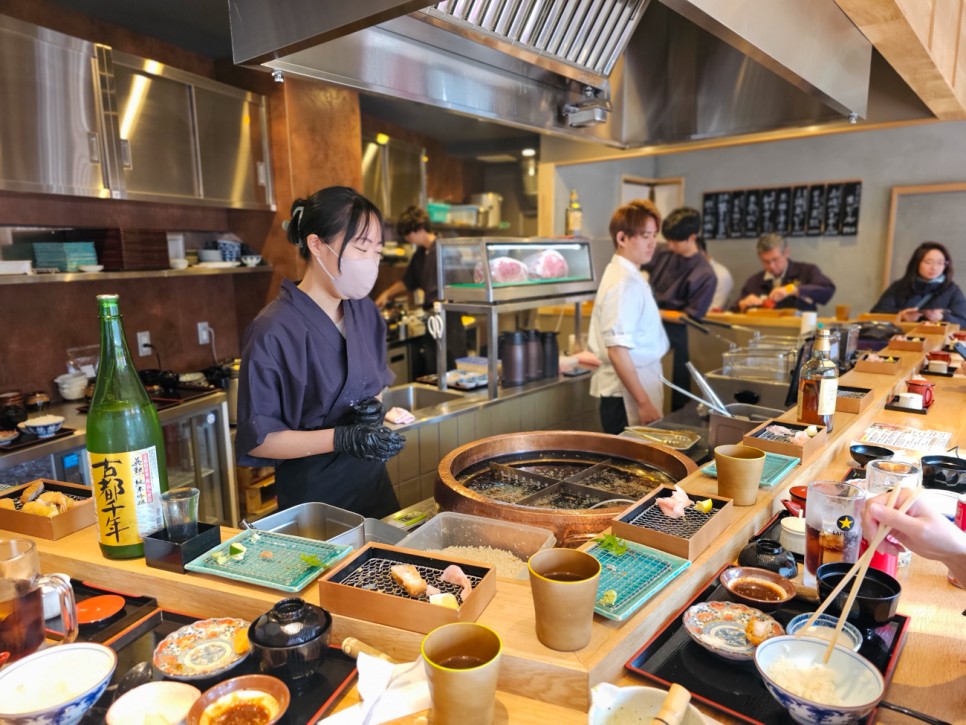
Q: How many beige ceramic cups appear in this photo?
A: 3